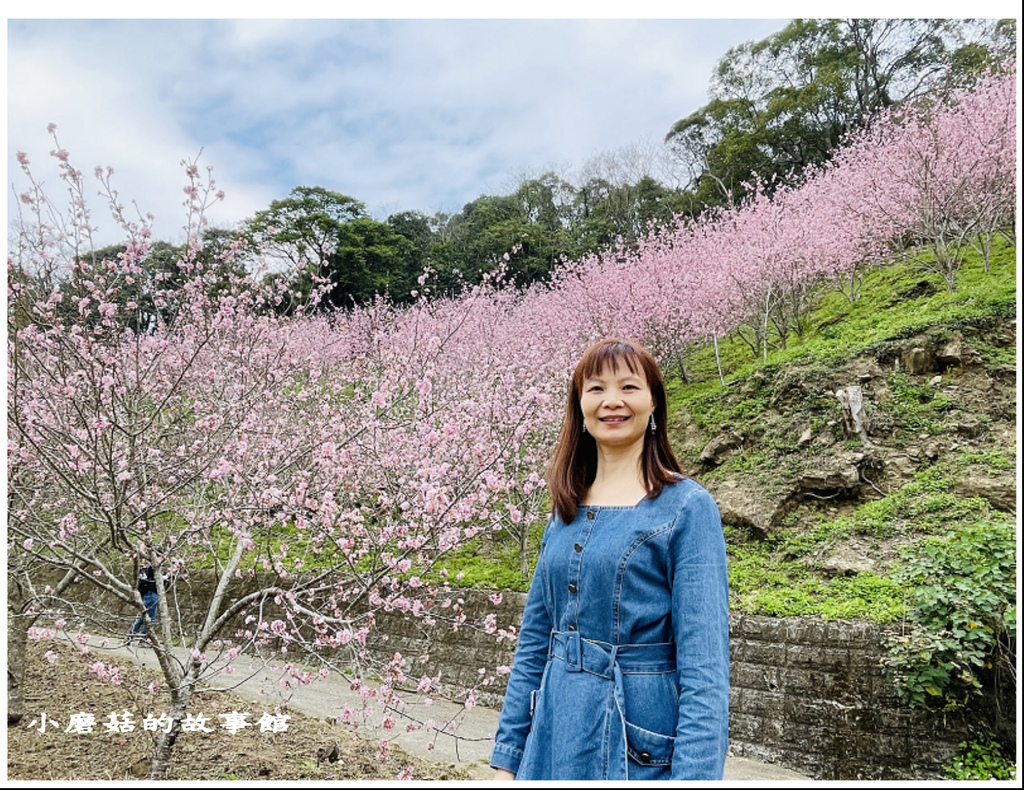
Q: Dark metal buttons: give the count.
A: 5